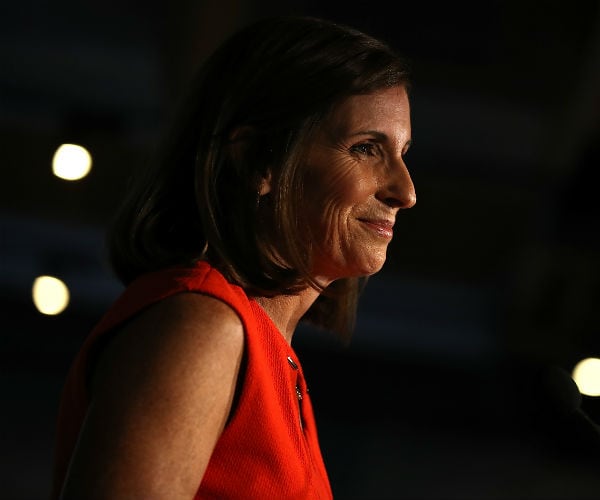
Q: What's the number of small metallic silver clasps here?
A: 2